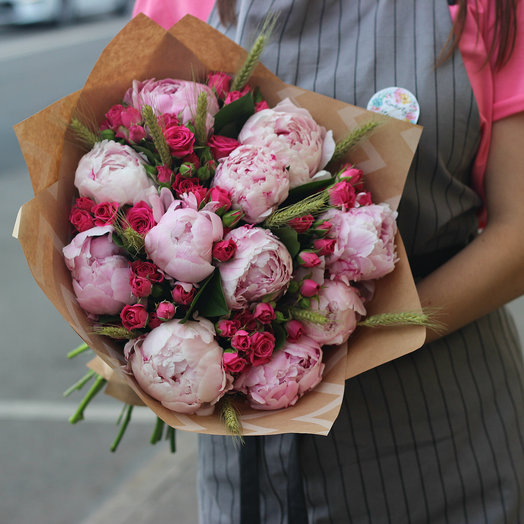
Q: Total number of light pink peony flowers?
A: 11